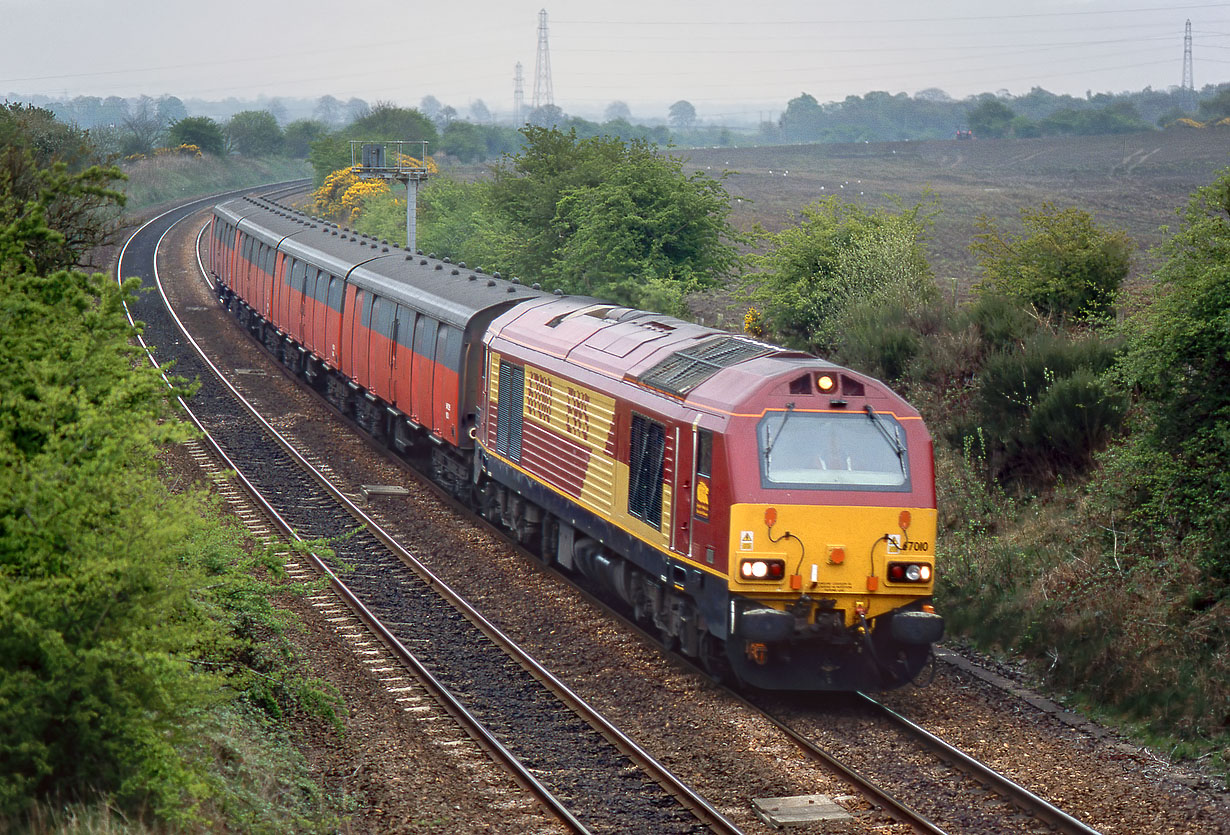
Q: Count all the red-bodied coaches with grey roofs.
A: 4